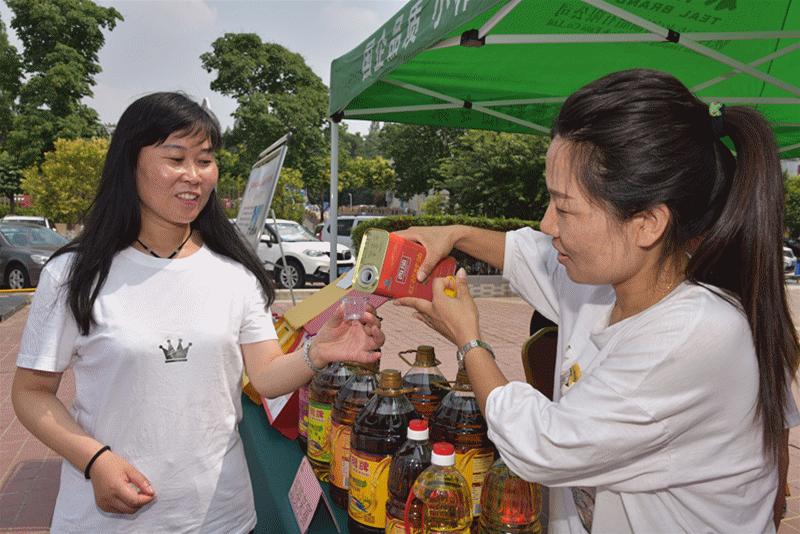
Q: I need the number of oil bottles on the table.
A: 9